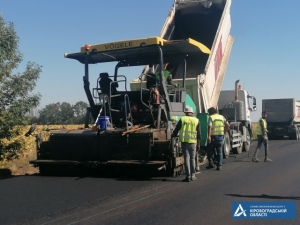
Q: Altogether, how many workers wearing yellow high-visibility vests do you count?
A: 3